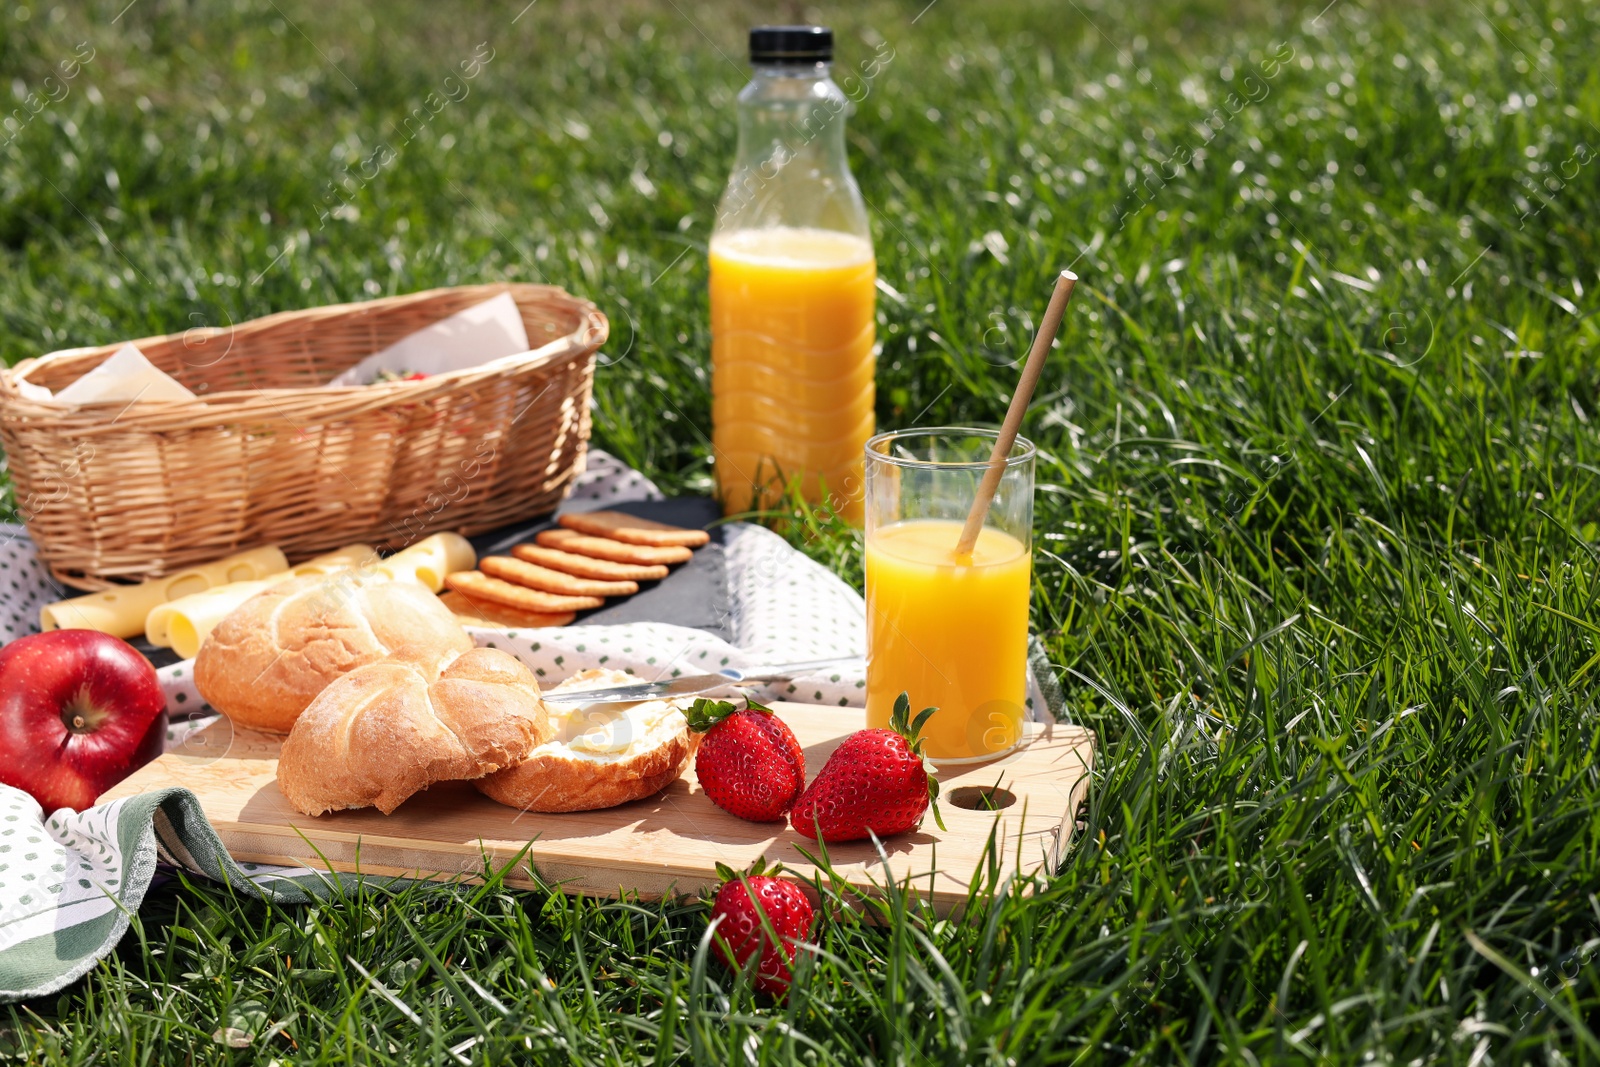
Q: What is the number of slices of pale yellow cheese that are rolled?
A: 3